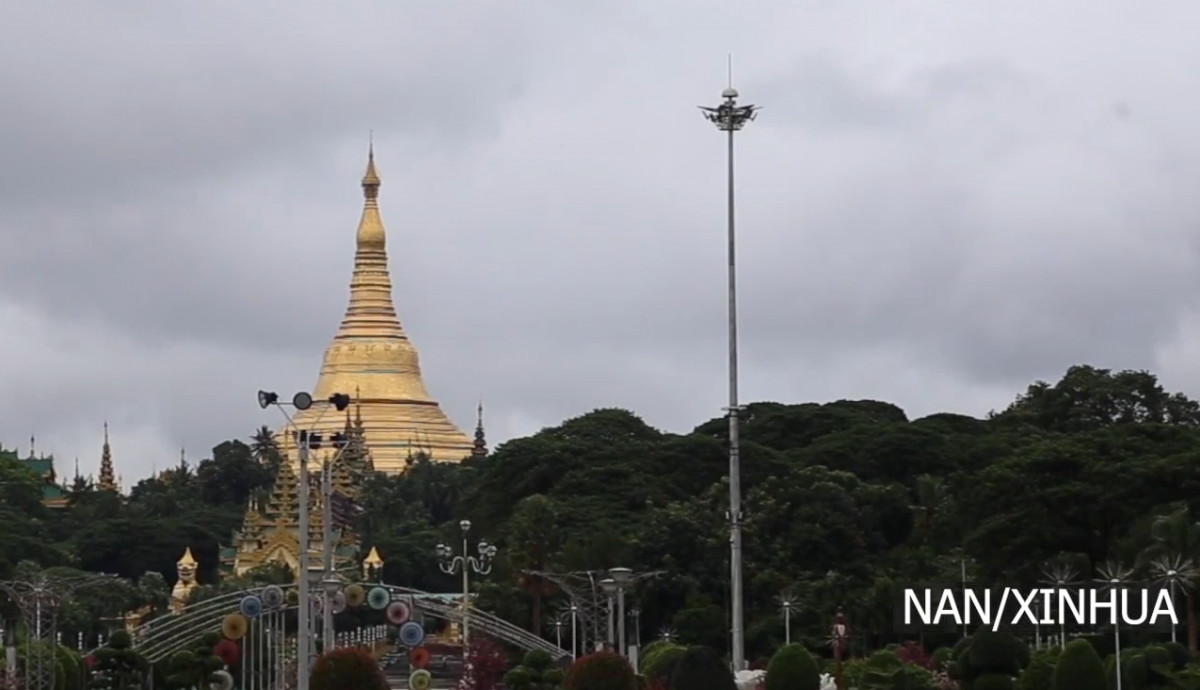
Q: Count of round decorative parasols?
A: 14